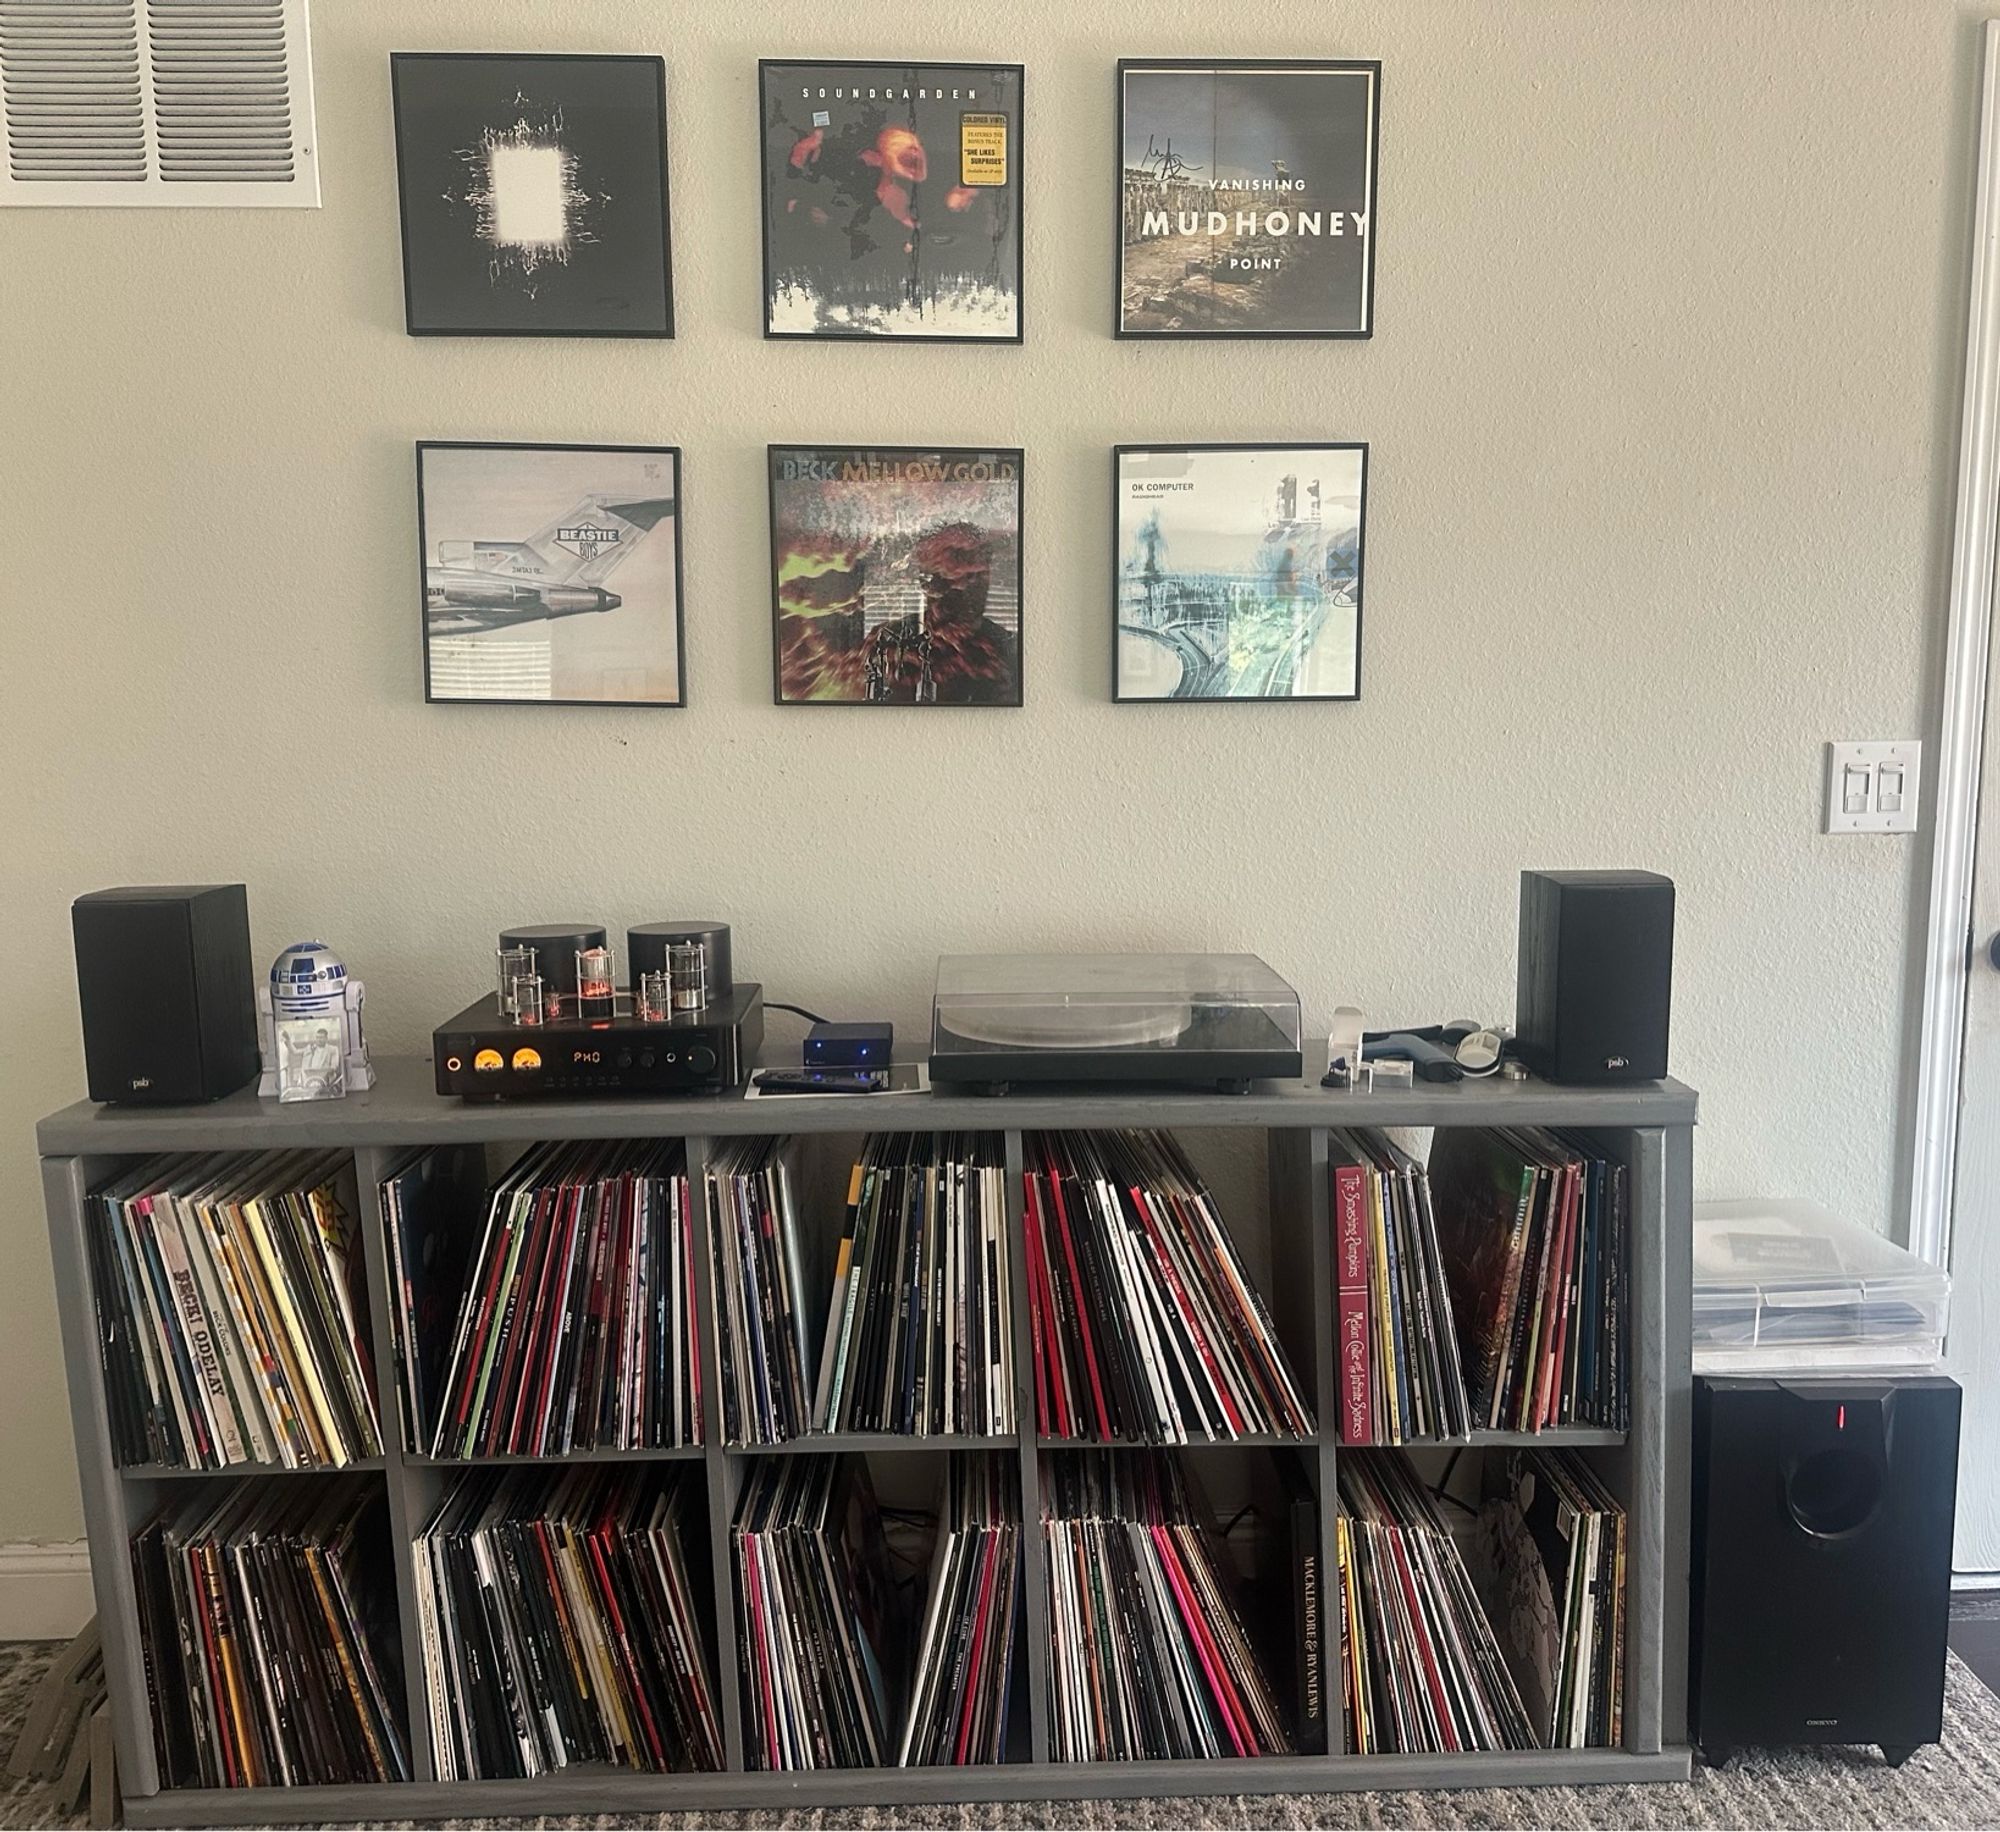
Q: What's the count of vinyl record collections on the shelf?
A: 10